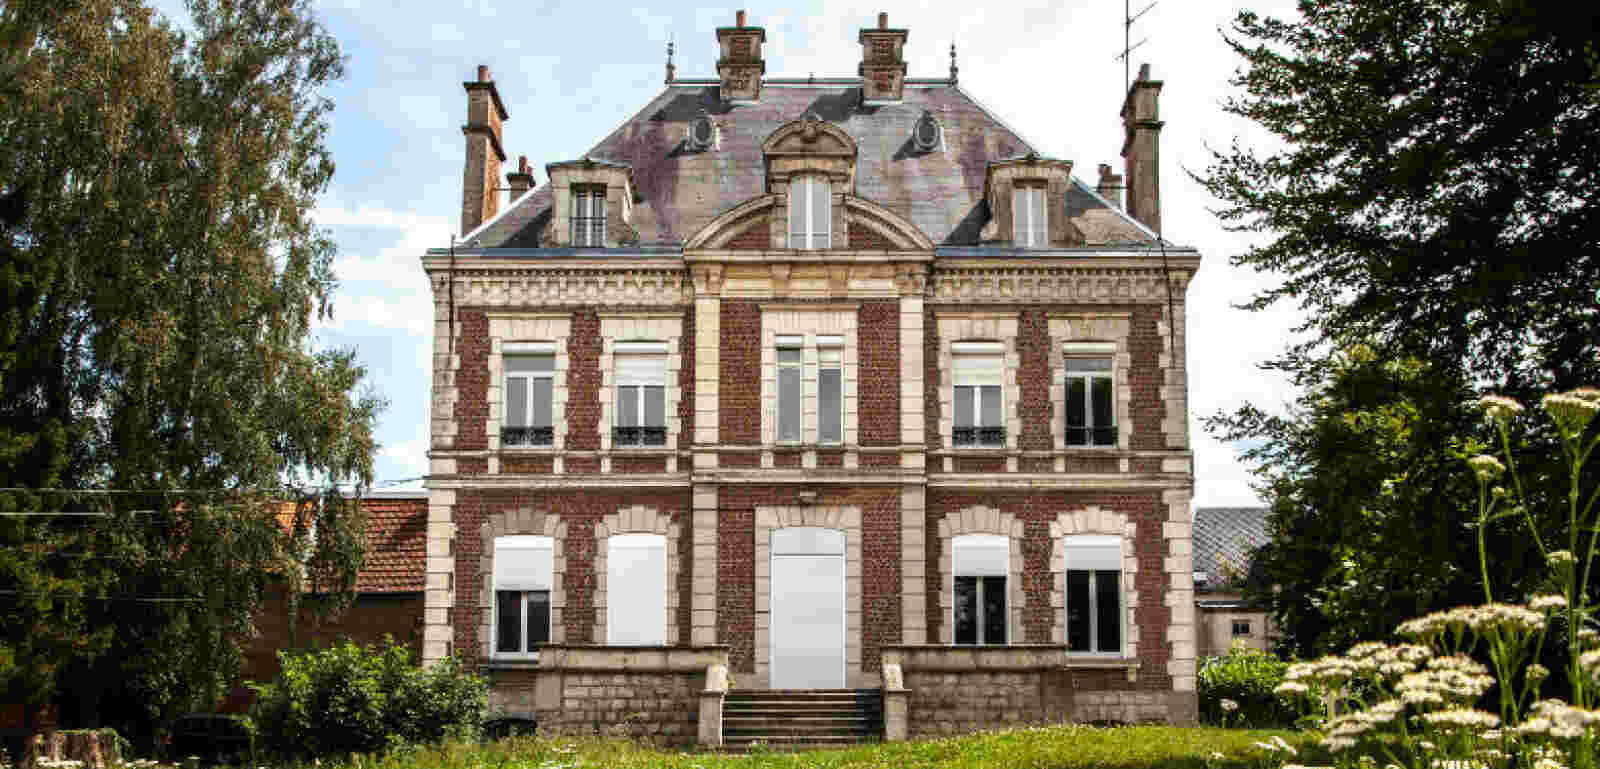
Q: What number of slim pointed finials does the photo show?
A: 2